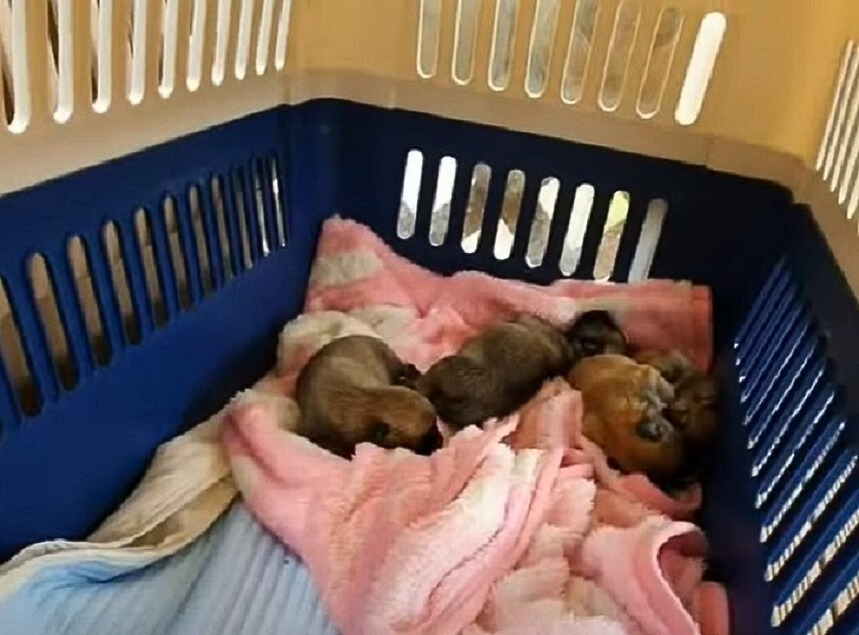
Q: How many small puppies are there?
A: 4